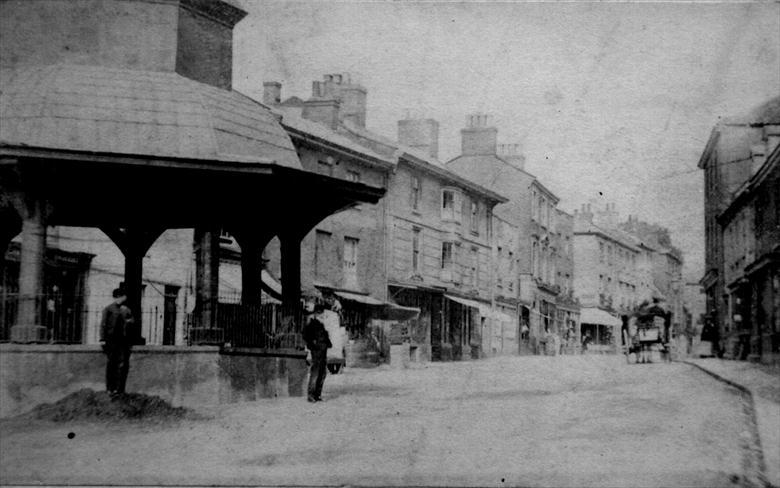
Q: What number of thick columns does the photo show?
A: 5